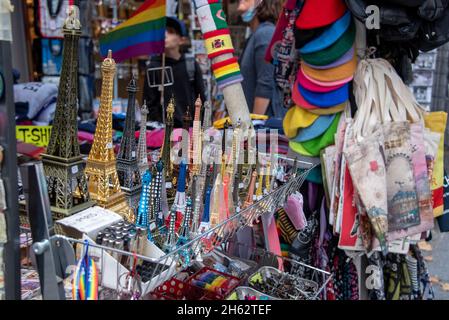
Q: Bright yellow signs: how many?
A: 1